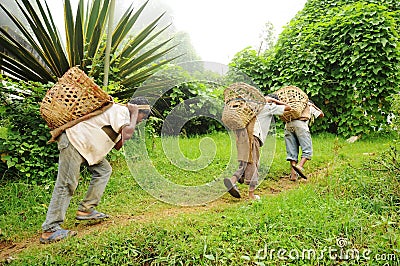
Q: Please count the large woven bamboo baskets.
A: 3